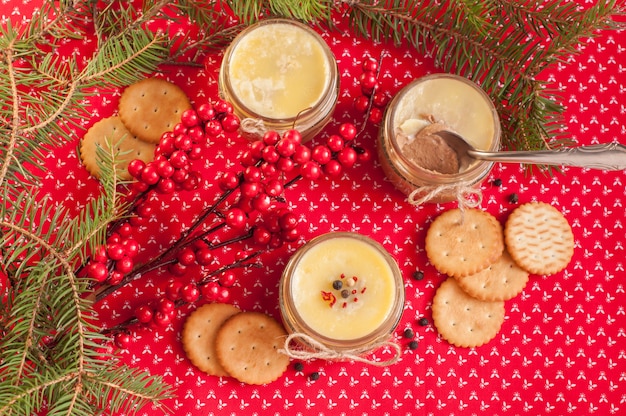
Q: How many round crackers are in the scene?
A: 8